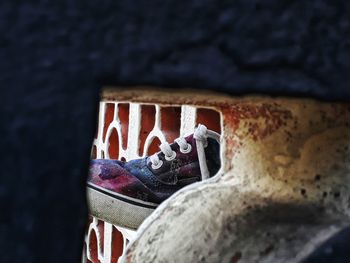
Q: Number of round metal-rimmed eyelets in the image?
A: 3